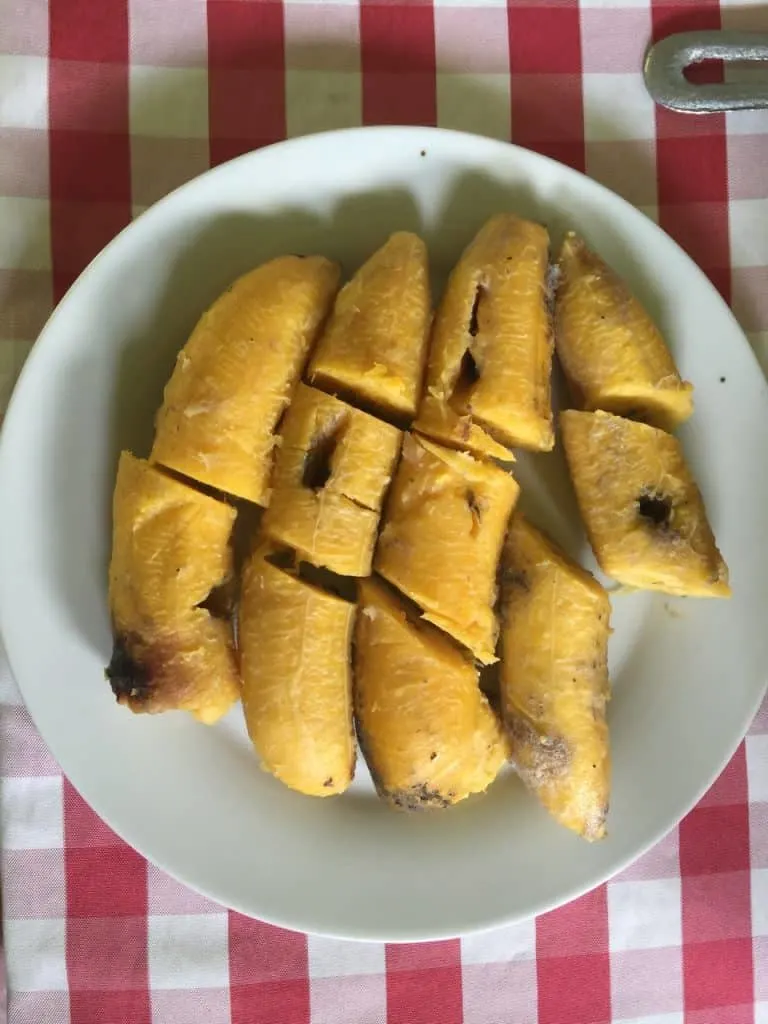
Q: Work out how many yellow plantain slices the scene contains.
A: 11